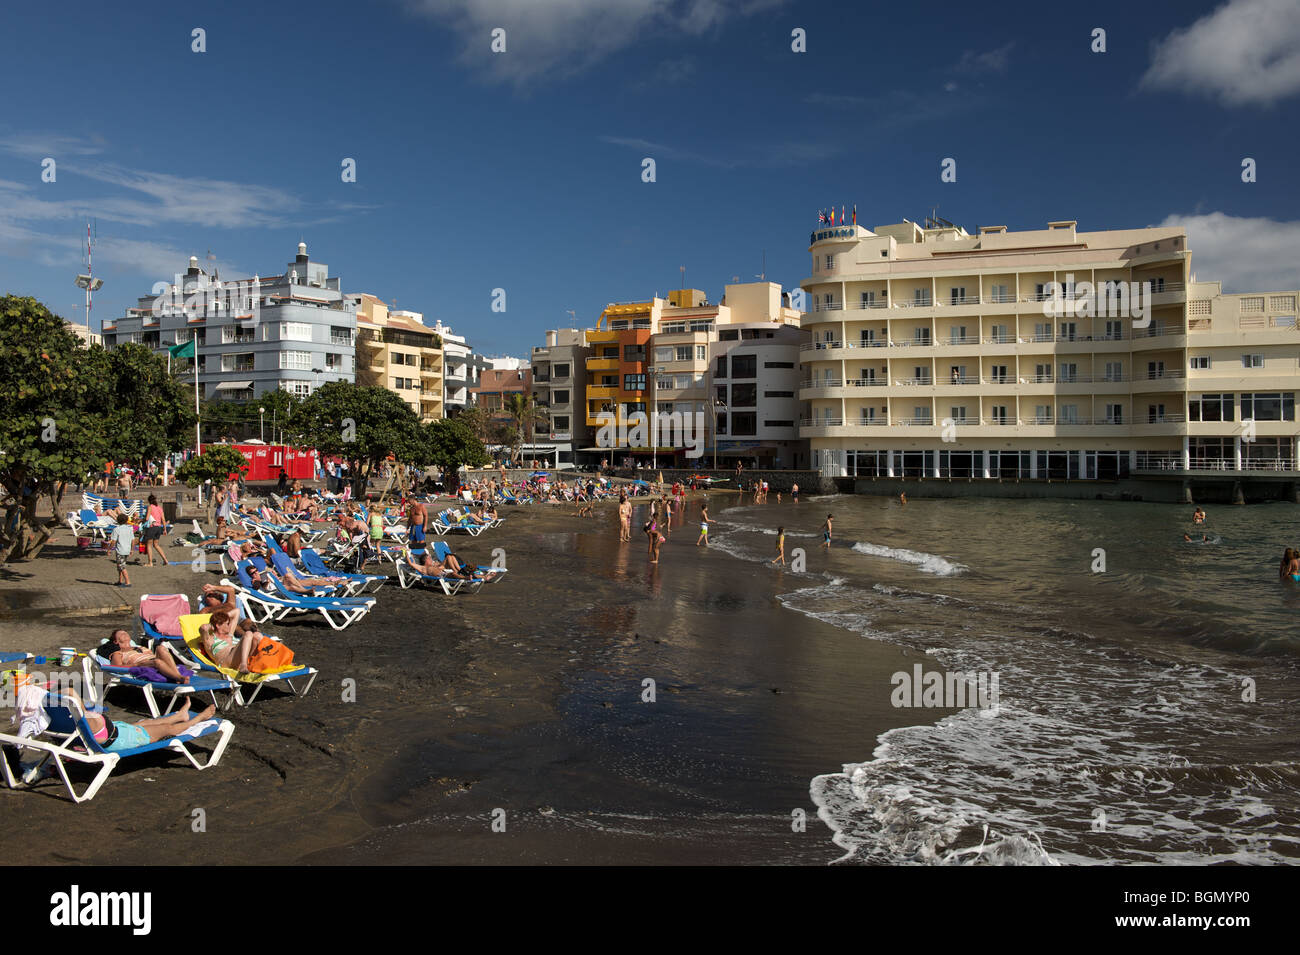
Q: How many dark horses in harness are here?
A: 0